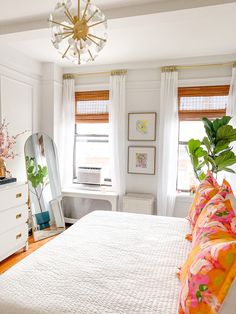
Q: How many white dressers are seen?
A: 1